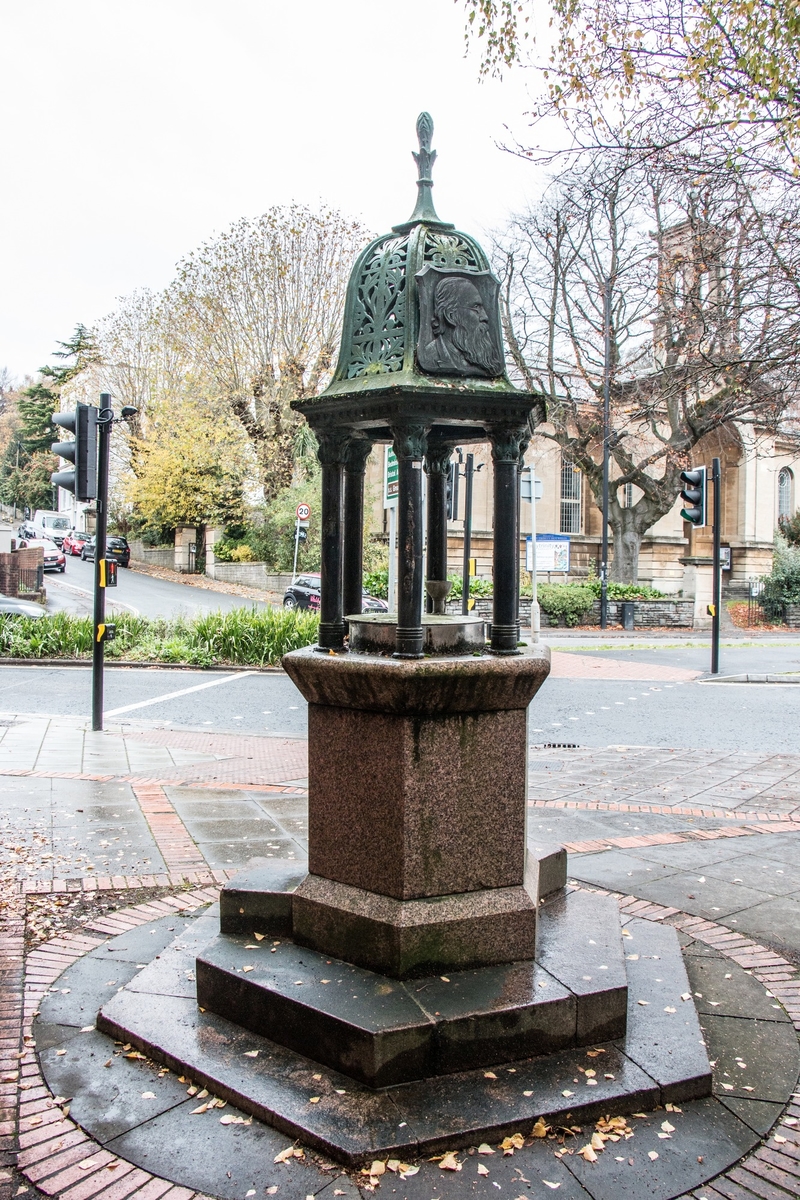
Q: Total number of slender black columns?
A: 6